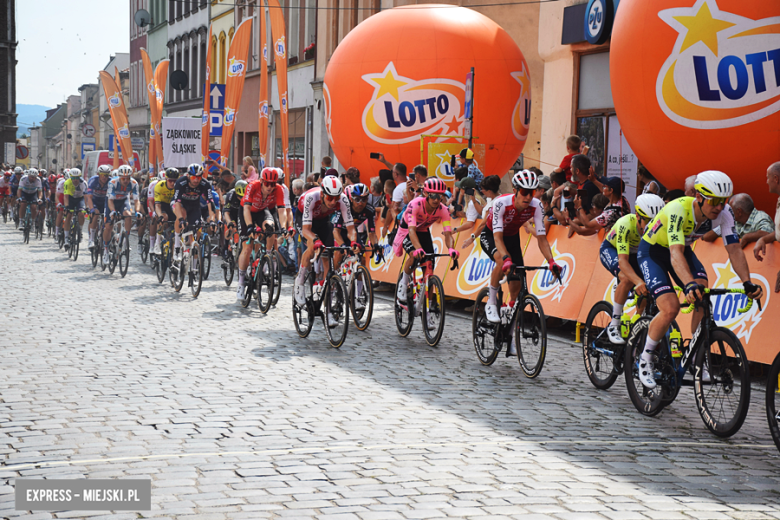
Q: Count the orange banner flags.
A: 8